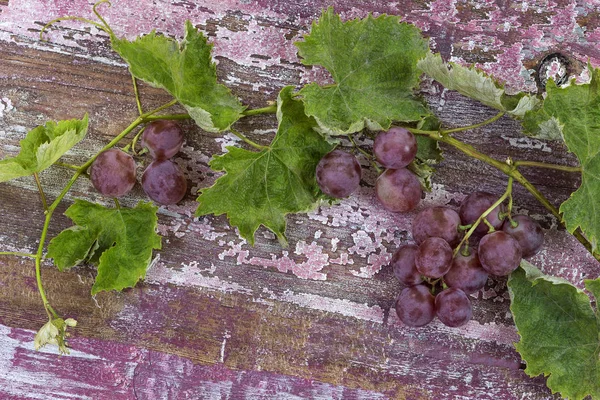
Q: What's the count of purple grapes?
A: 15